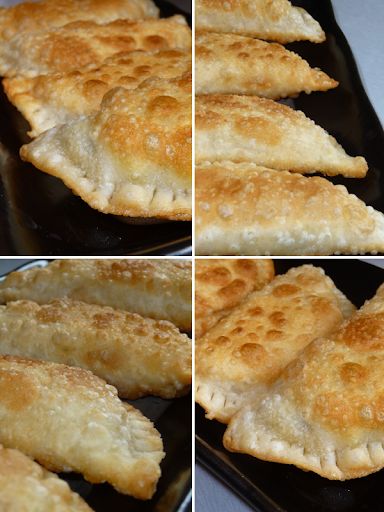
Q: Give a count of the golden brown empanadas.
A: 15